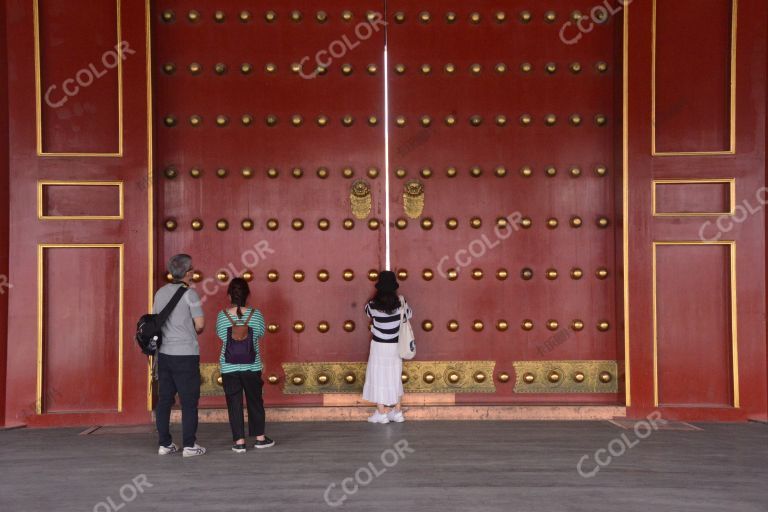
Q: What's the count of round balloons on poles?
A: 0